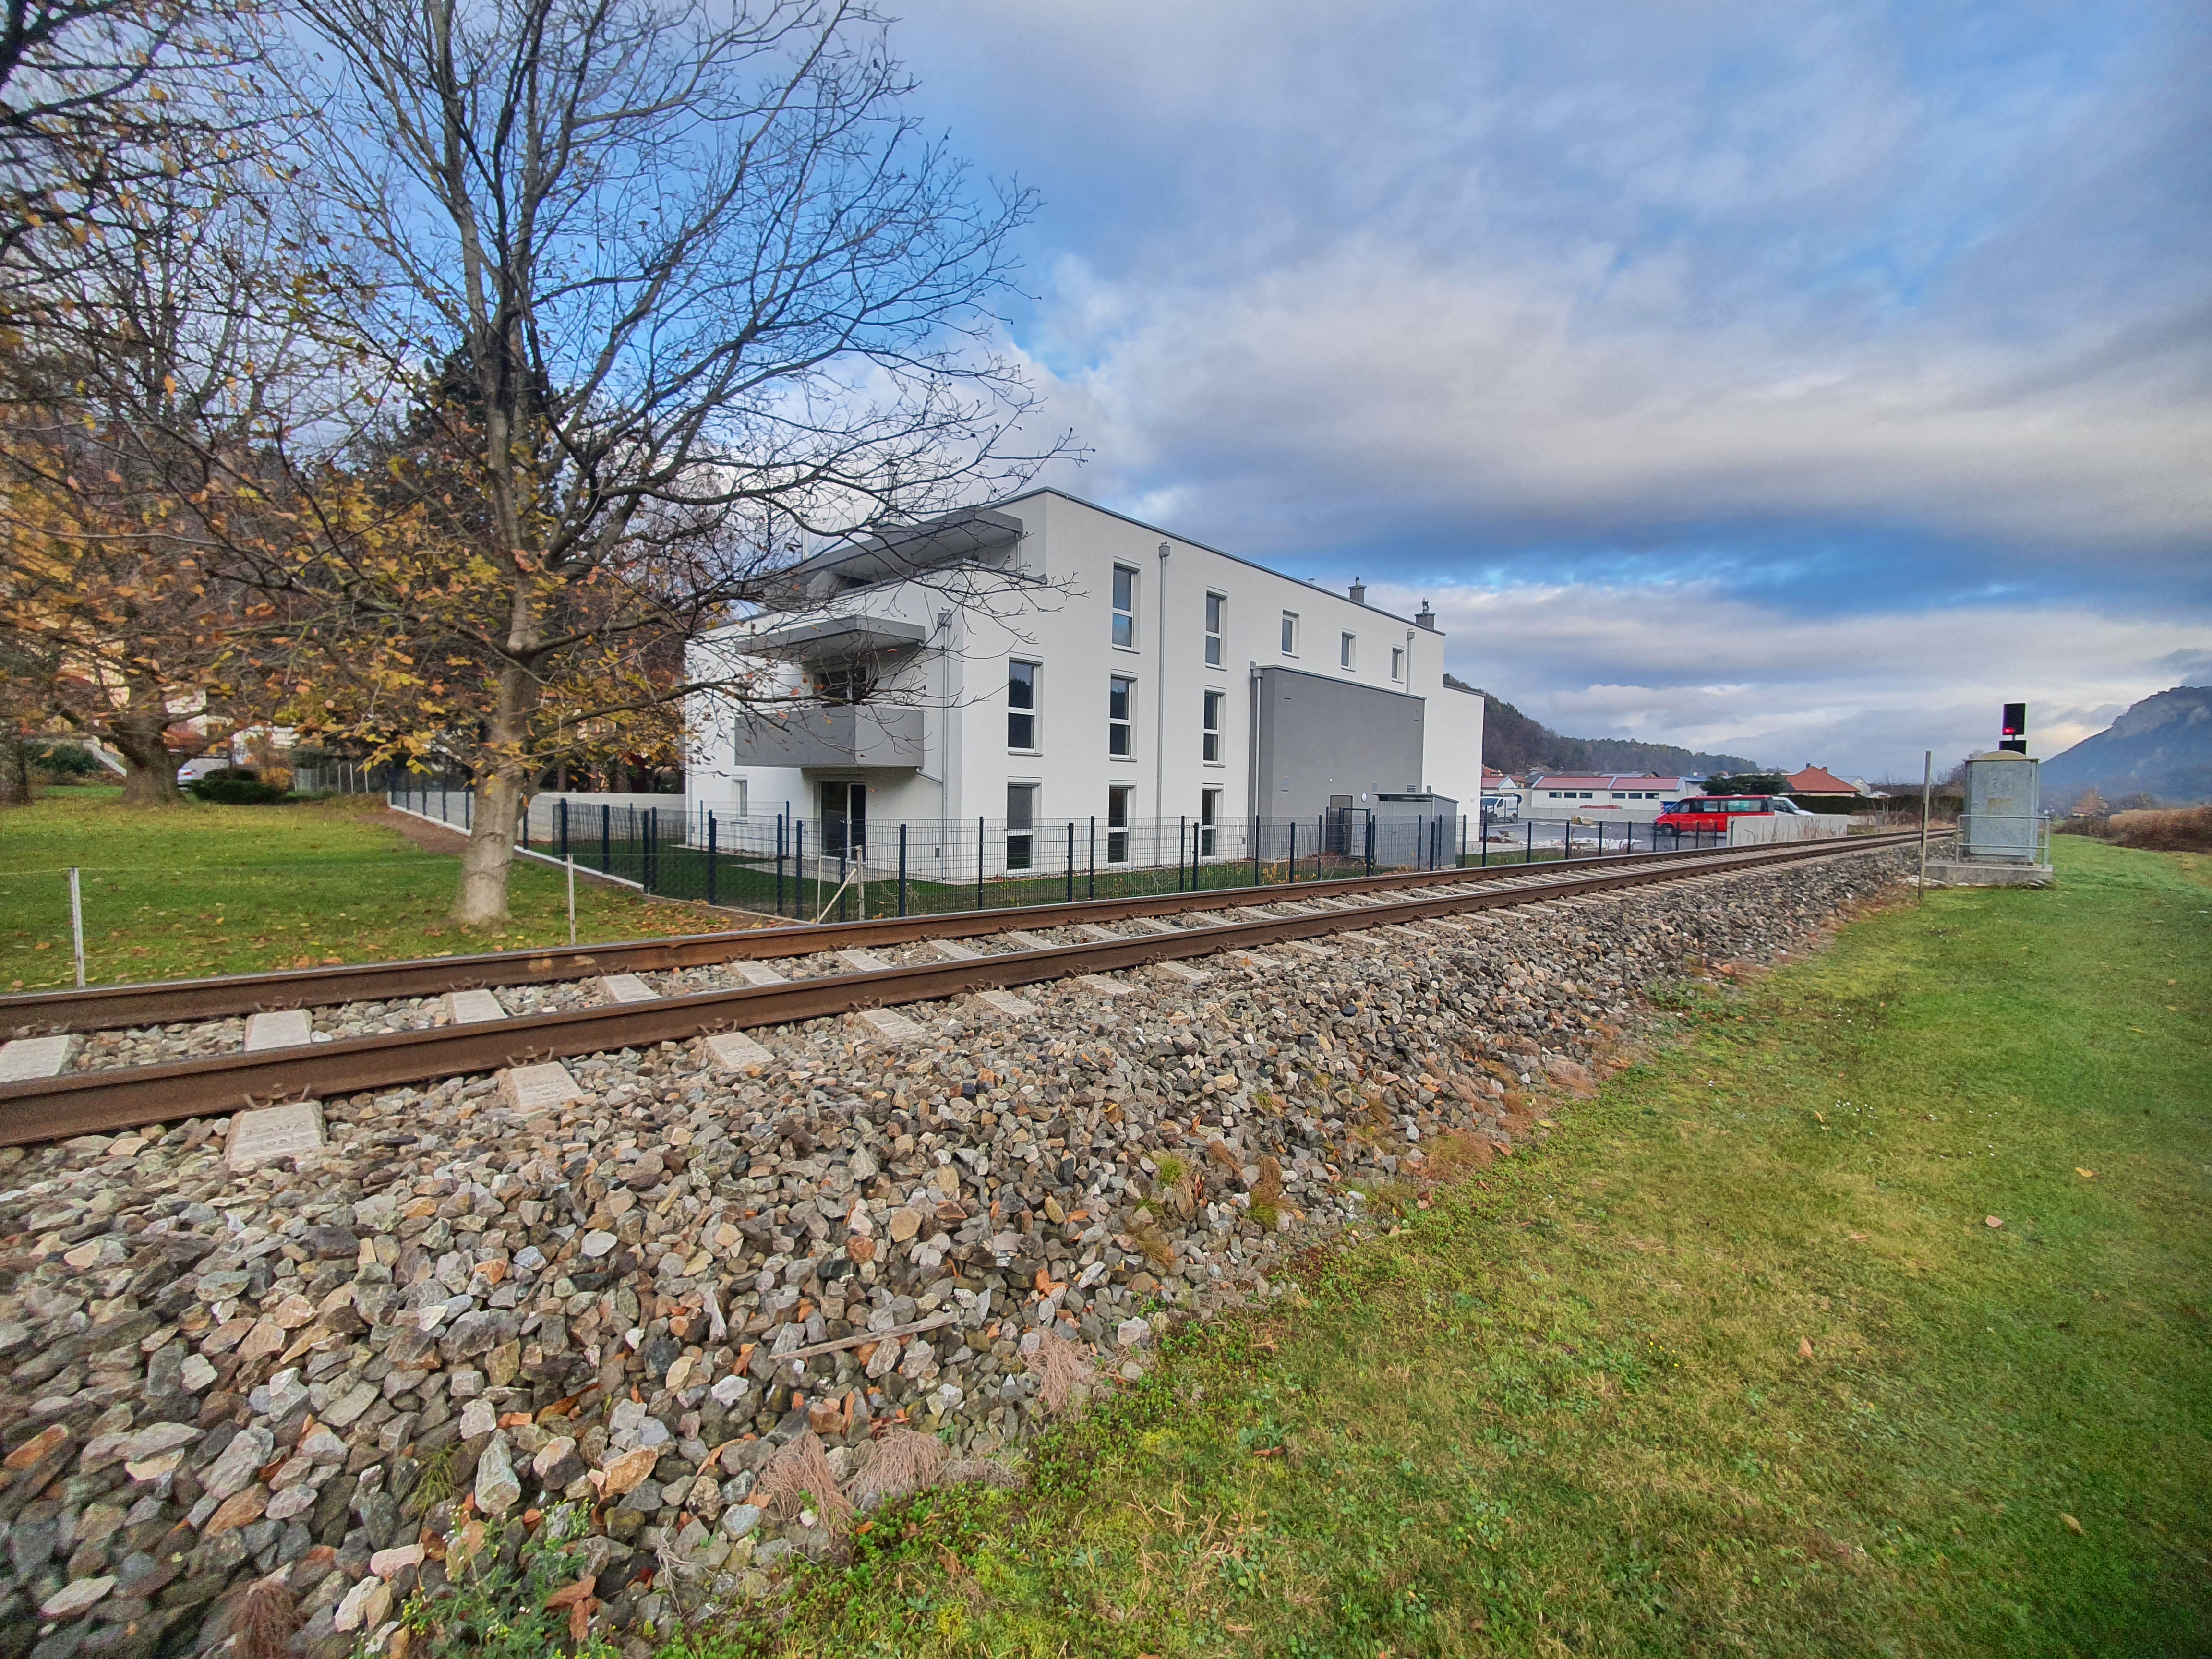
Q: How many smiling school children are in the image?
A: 0